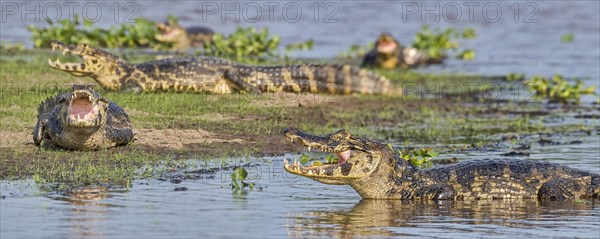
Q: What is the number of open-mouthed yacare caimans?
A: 5